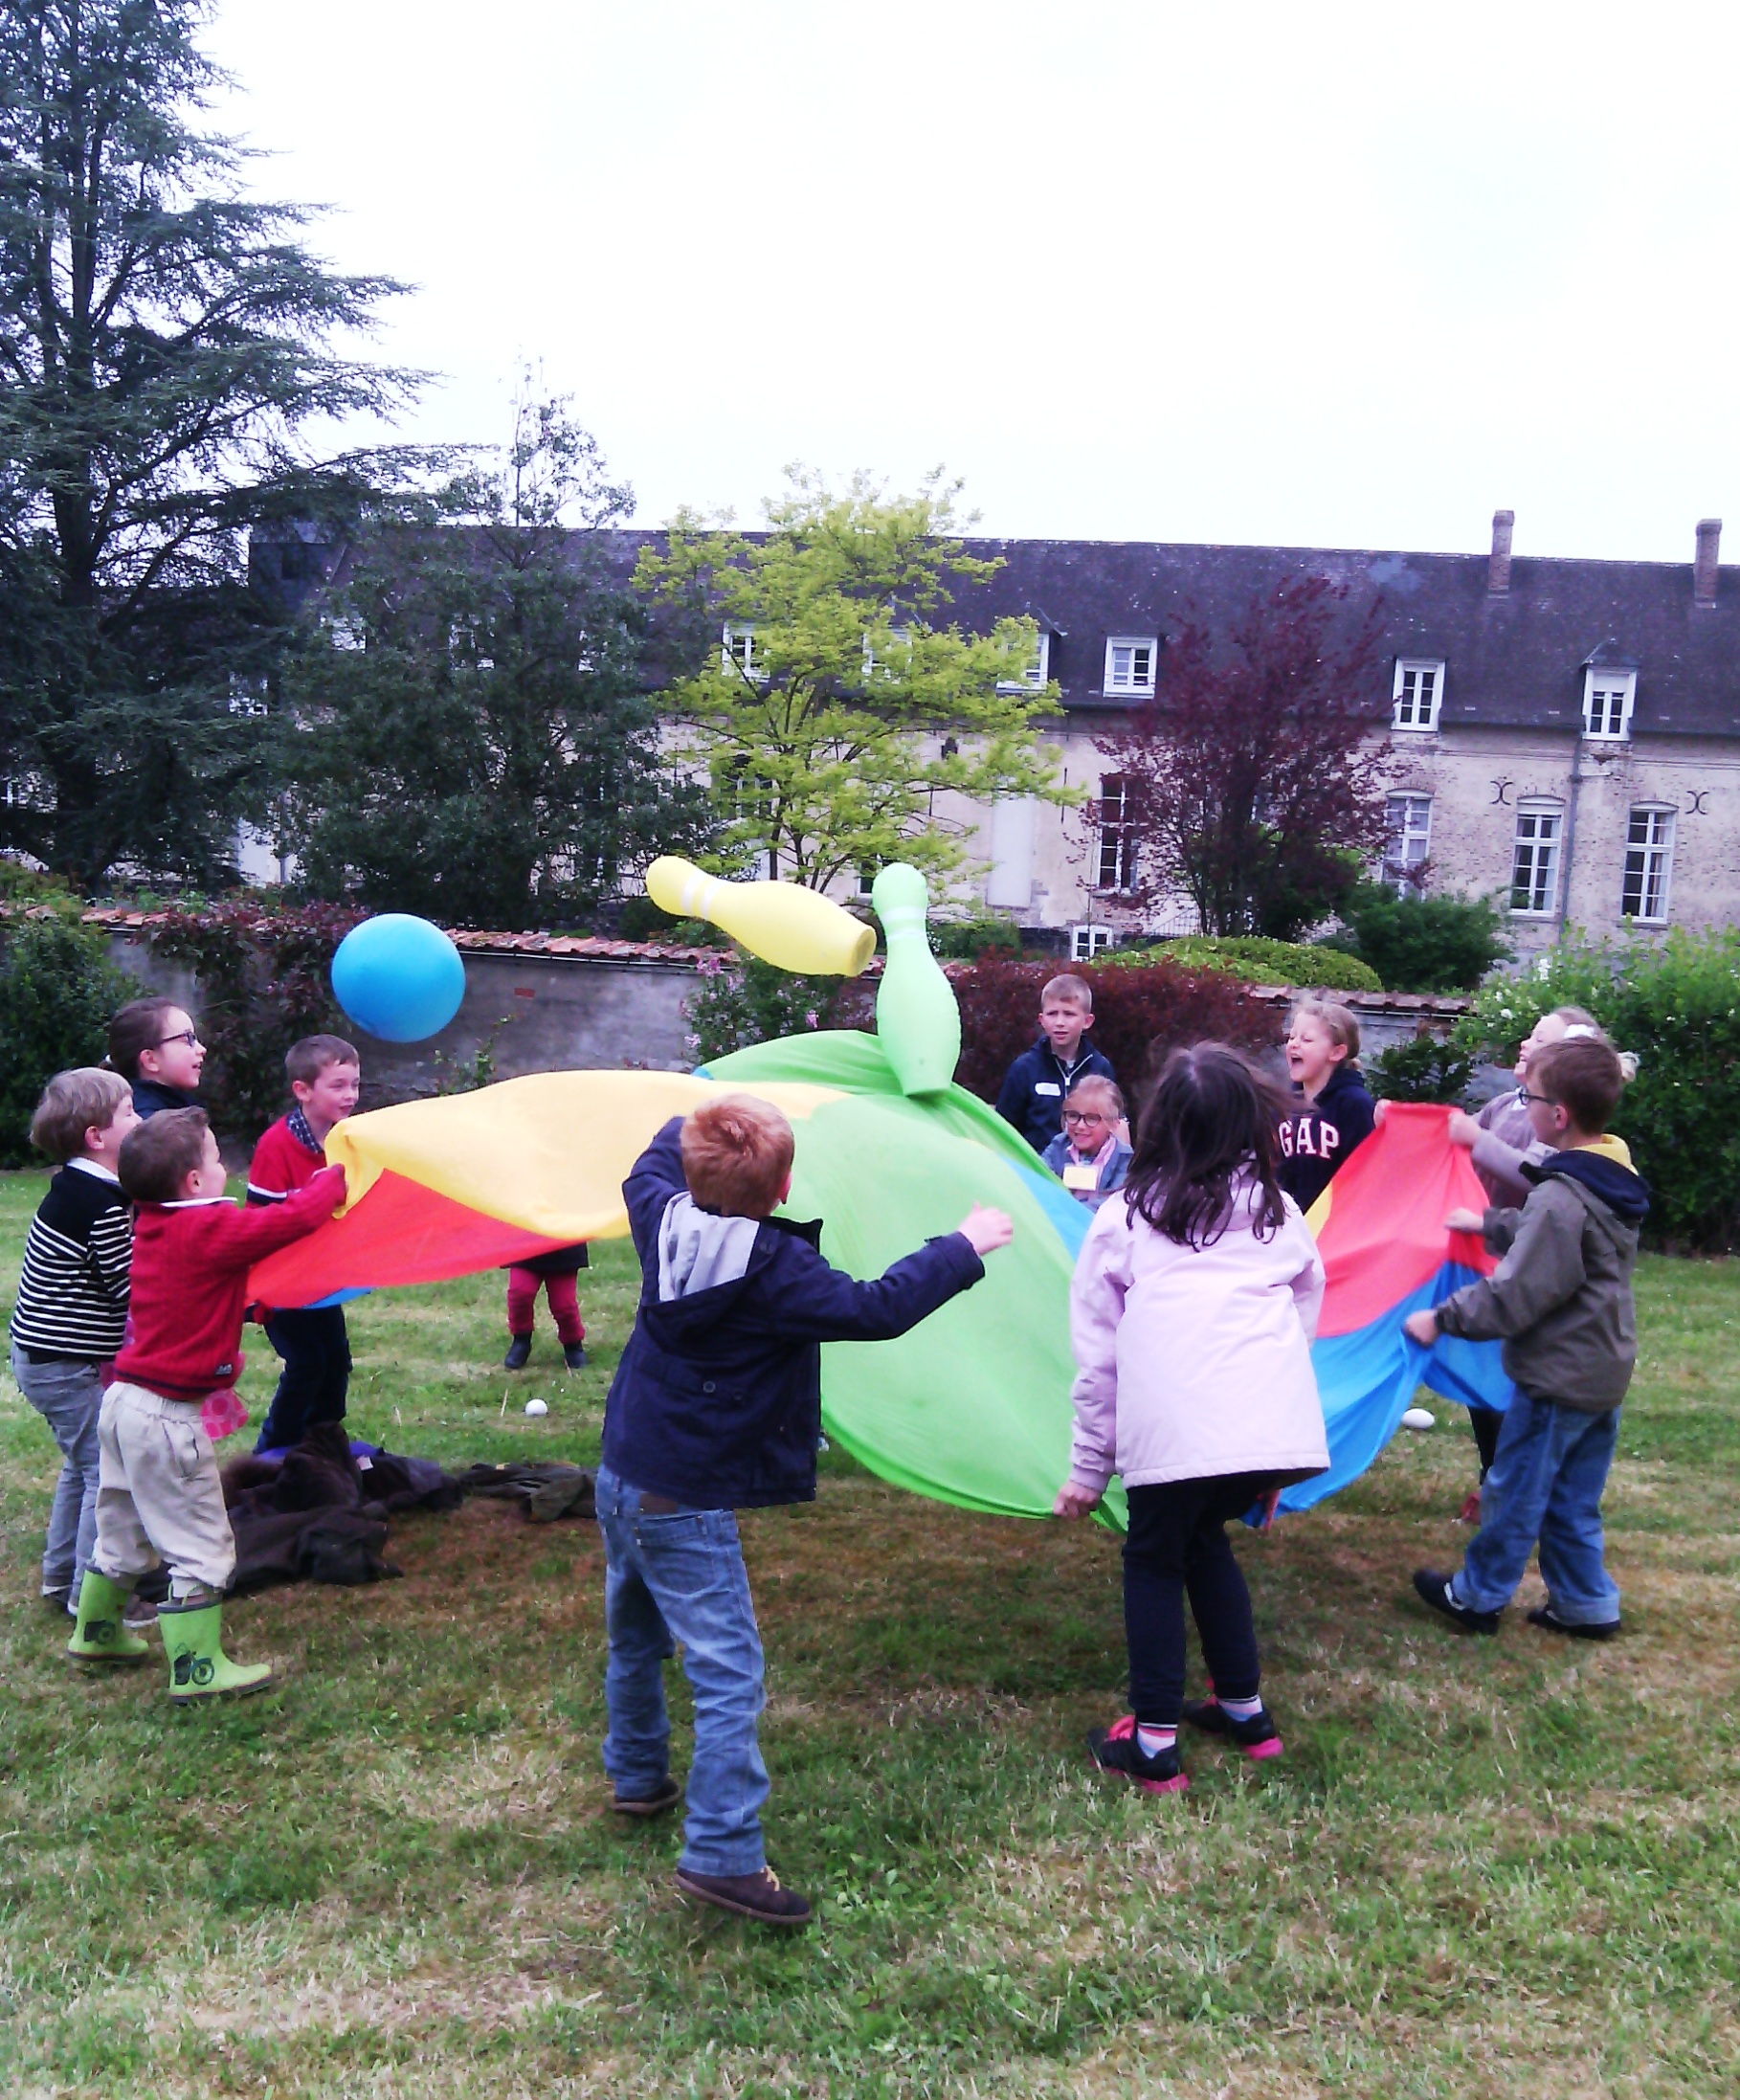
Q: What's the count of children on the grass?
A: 12